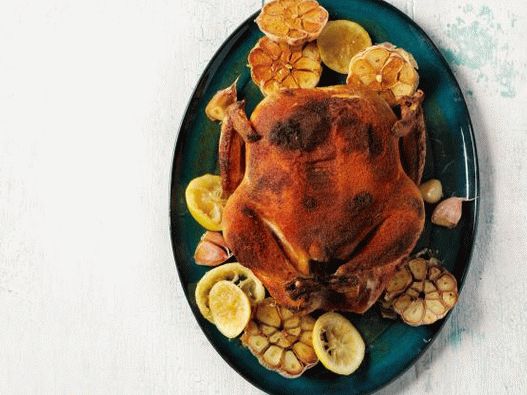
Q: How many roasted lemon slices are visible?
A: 5